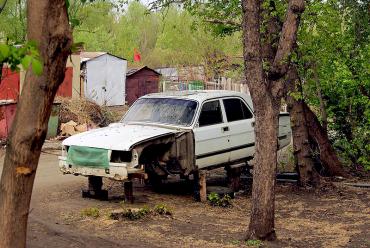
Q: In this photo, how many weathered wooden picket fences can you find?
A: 1